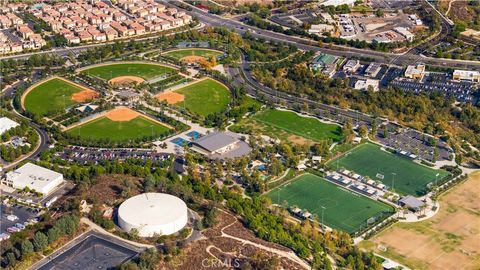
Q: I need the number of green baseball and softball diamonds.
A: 5